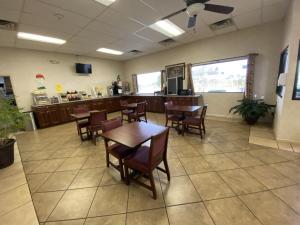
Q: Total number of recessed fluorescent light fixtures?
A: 4